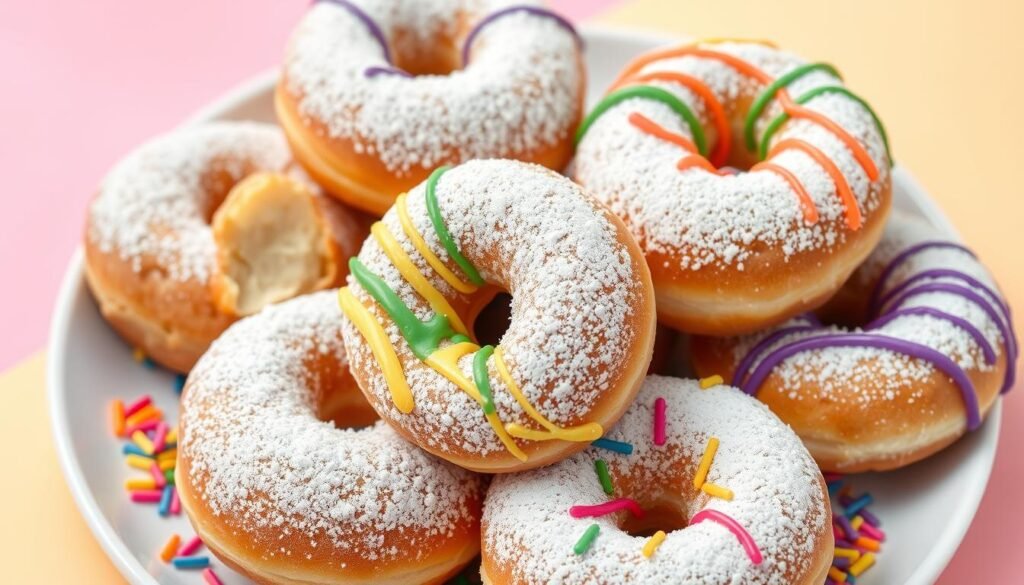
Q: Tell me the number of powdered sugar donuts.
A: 7